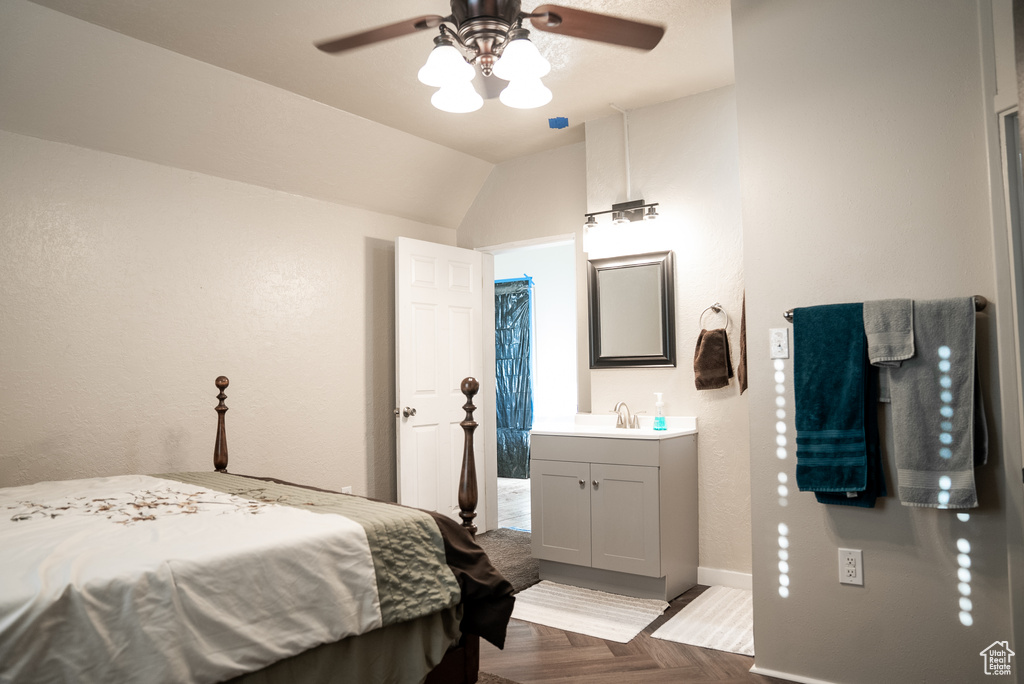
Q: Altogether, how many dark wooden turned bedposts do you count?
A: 2